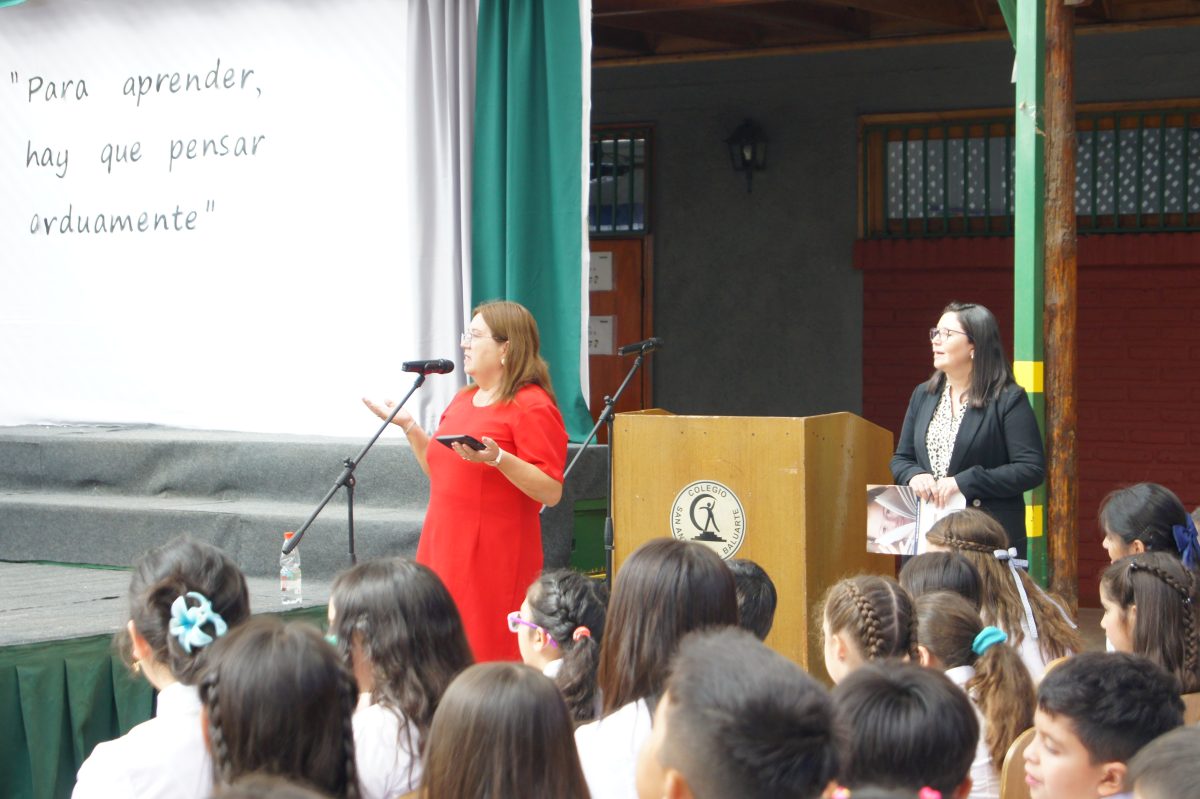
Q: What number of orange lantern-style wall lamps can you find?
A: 0